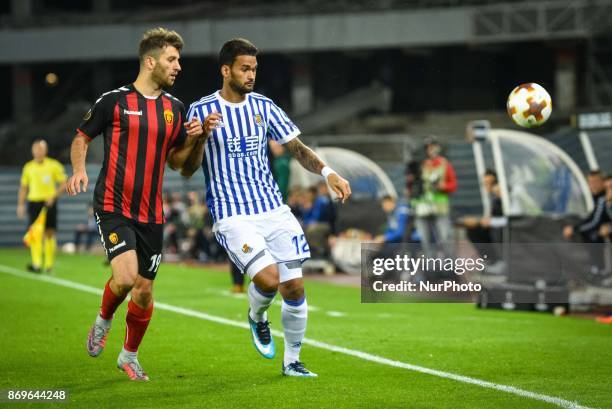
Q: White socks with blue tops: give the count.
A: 2